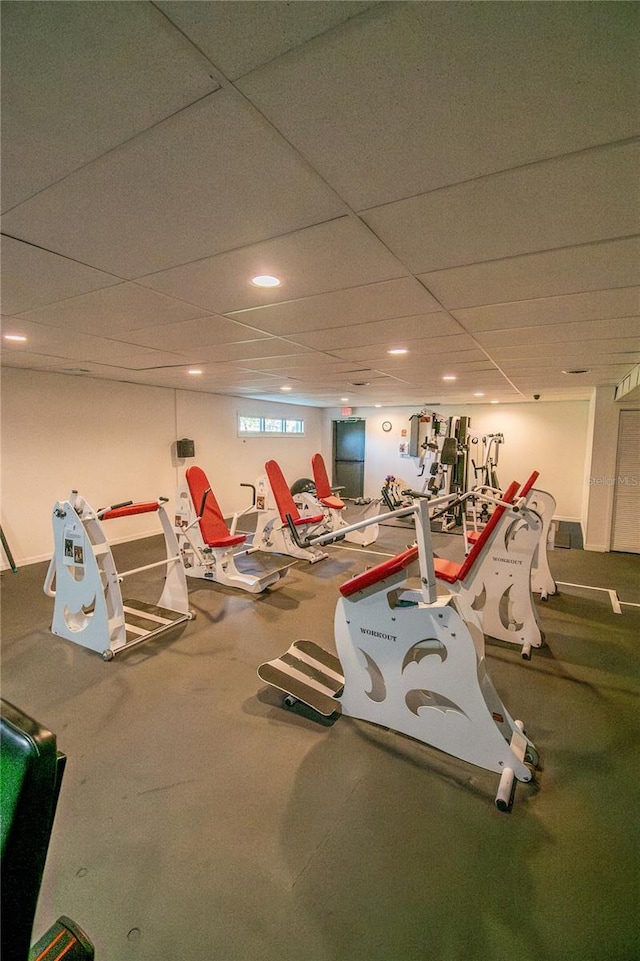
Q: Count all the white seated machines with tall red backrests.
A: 5